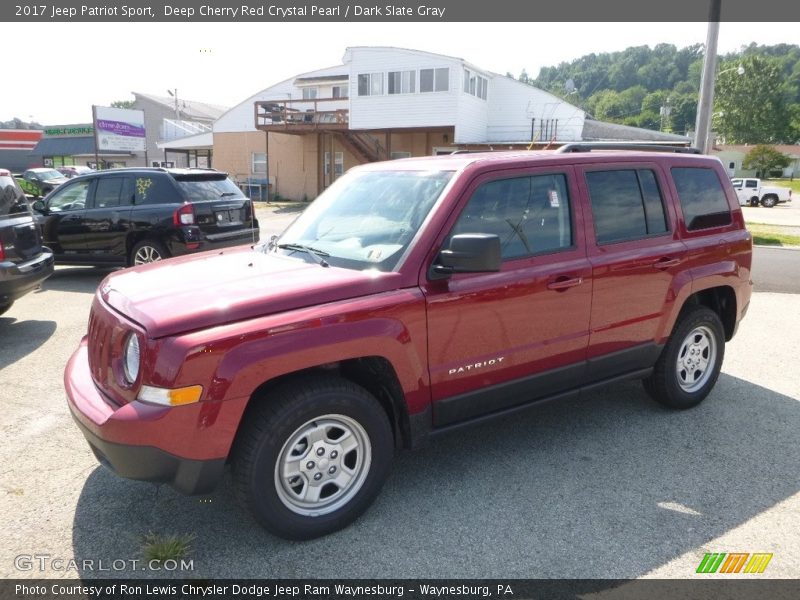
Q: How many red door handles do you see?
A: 2